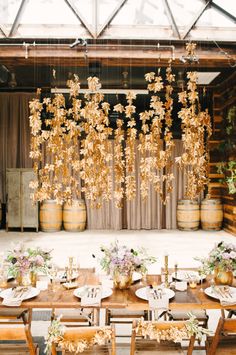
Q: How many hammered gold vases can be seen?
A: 3